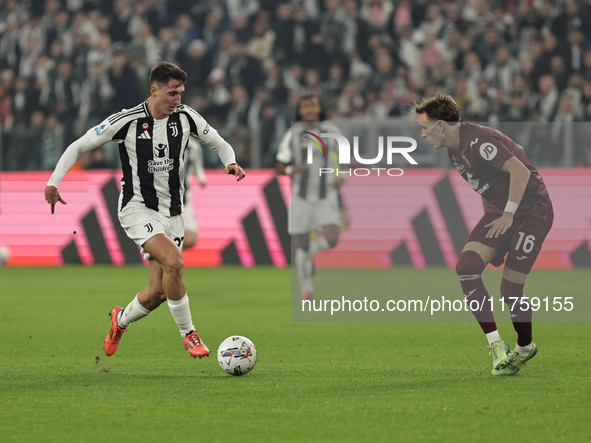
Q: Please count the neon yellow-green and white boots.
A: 2